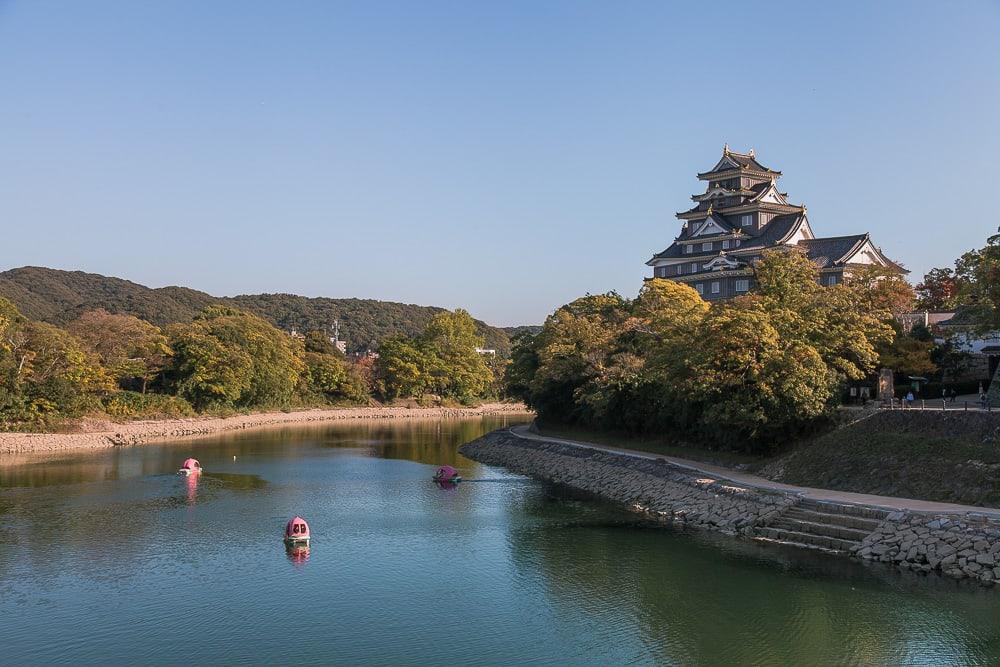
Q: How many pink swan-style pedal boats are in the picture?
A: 3